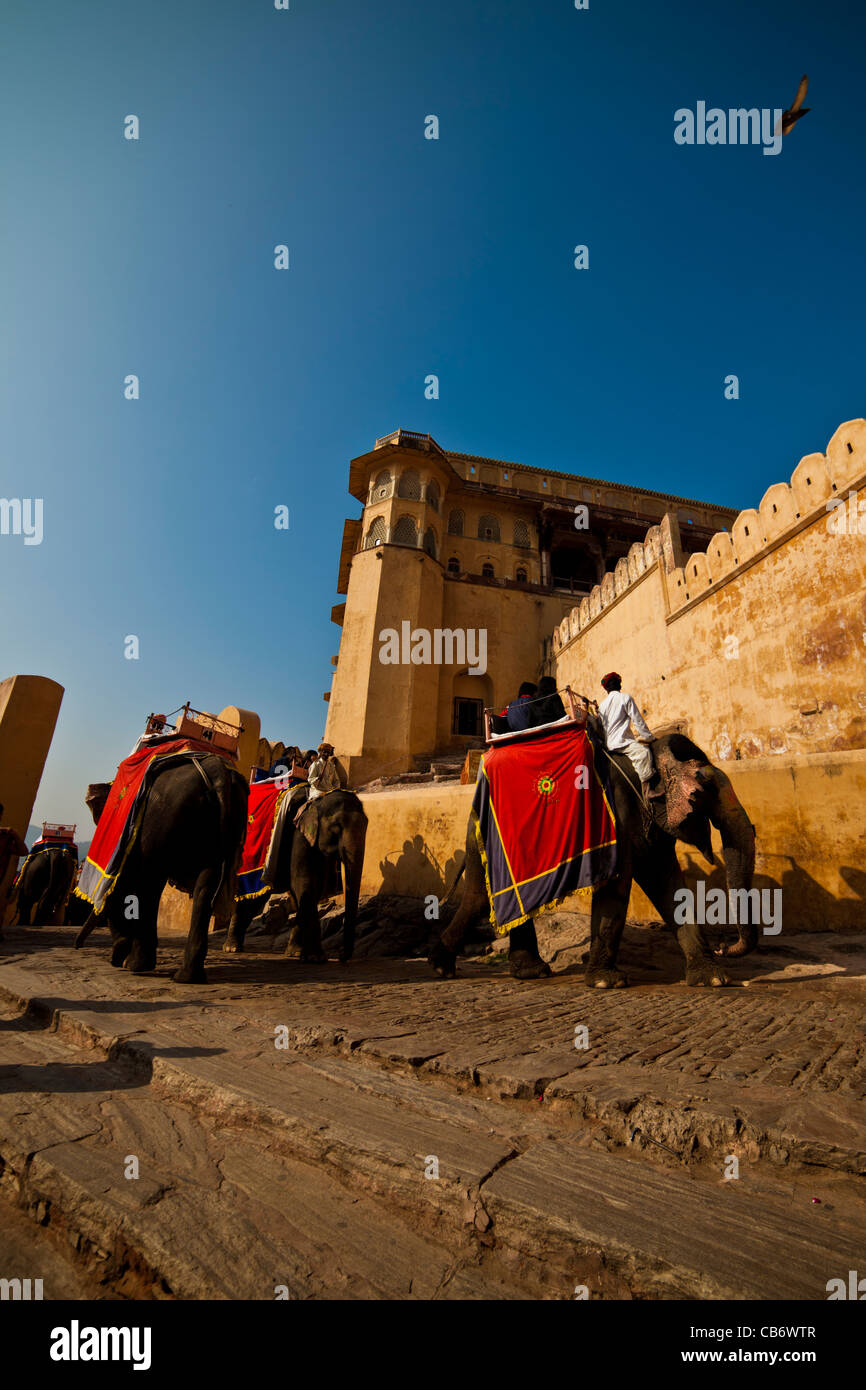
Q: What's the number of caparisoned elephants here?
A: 4